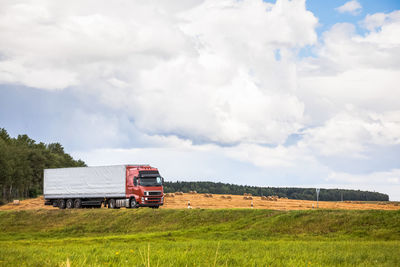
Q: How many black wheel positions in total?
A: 5